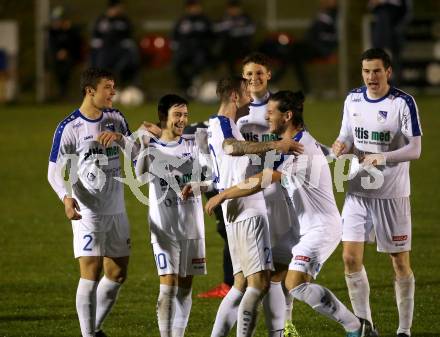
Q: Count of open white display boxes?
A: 0